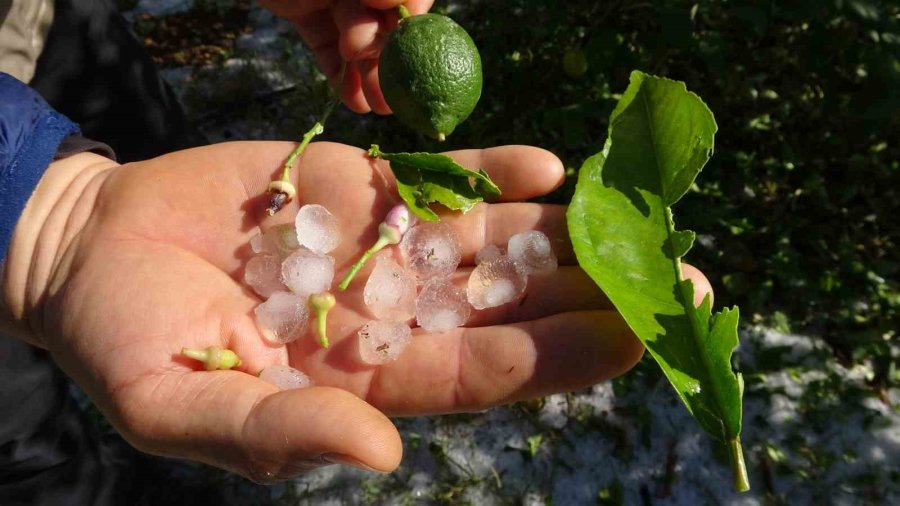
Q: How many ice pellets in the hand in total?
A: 13